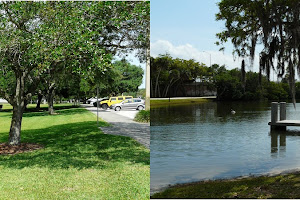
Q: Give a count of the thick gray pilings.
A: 2